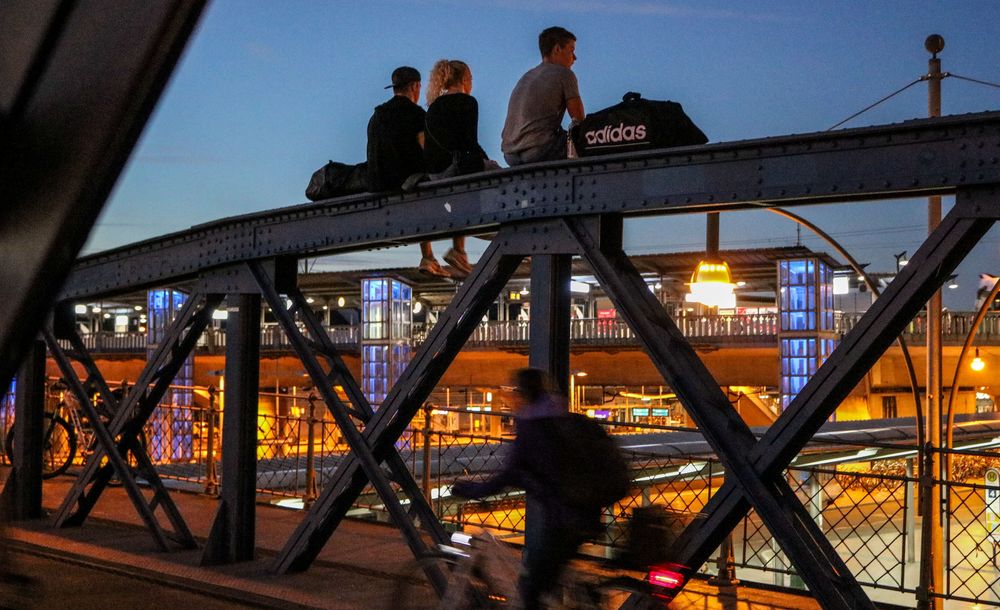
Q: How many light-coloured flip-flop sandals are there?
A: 0